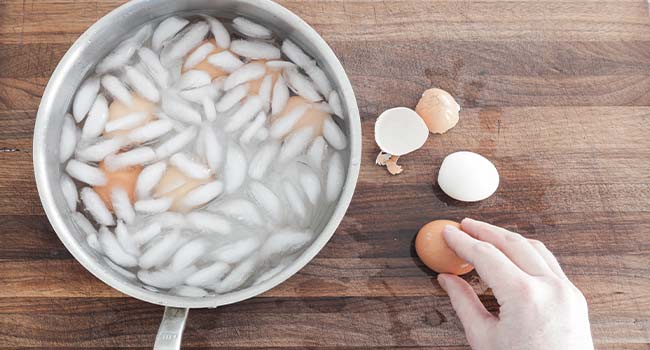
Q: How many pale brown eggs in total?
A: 7